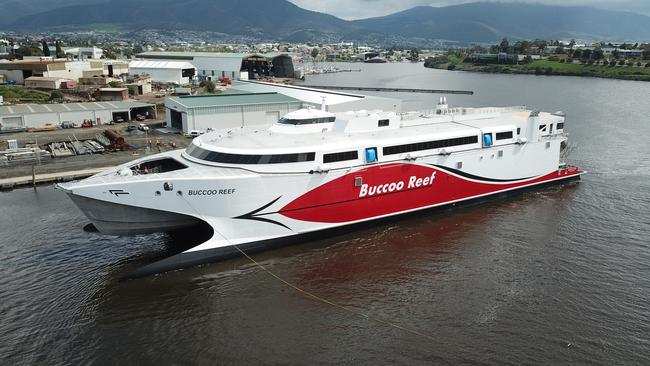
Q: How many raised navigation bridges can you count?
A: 1